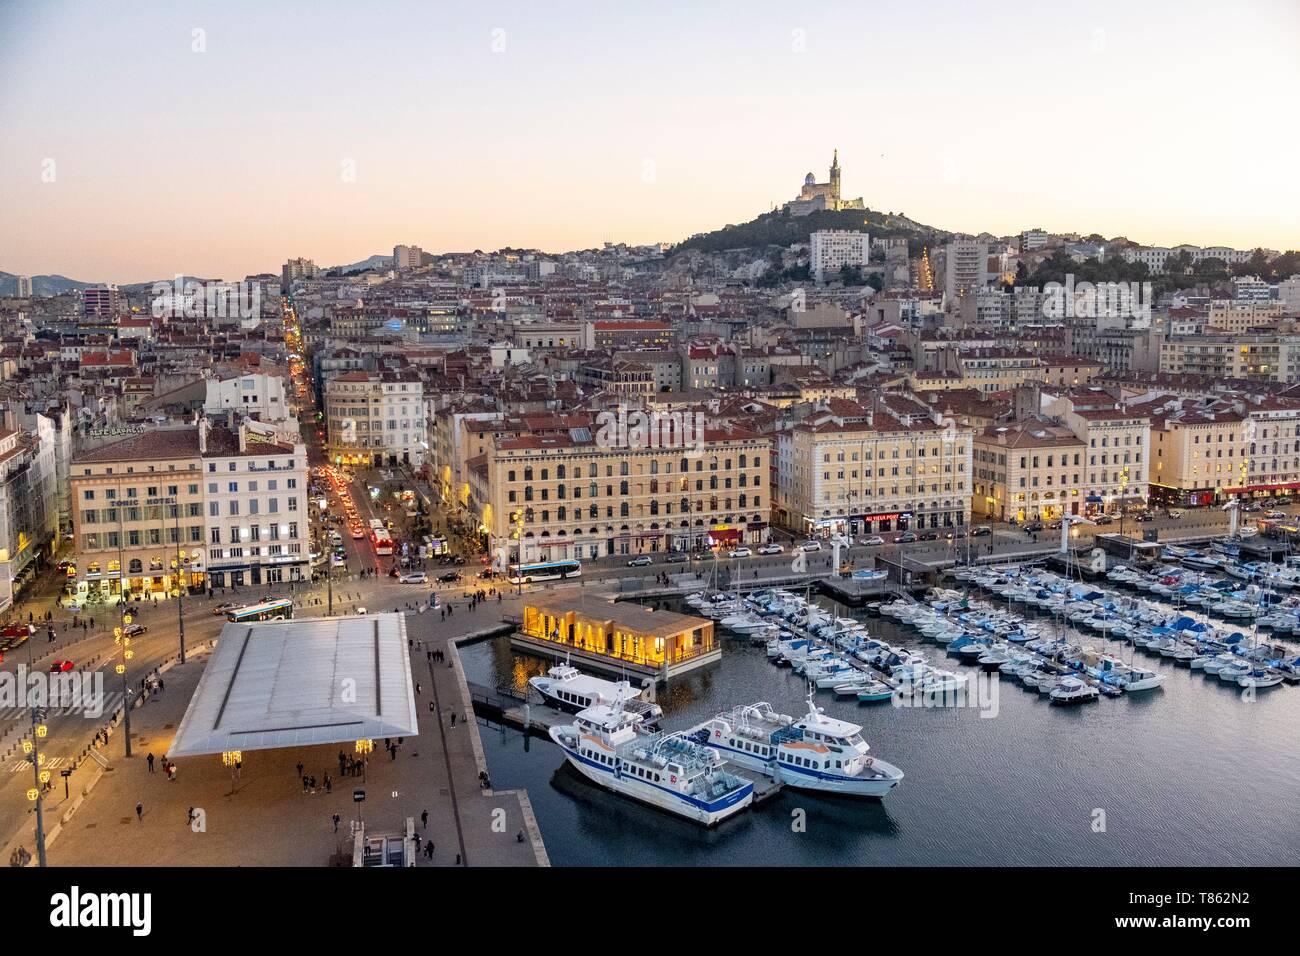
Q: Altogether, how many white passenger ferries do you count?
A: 3